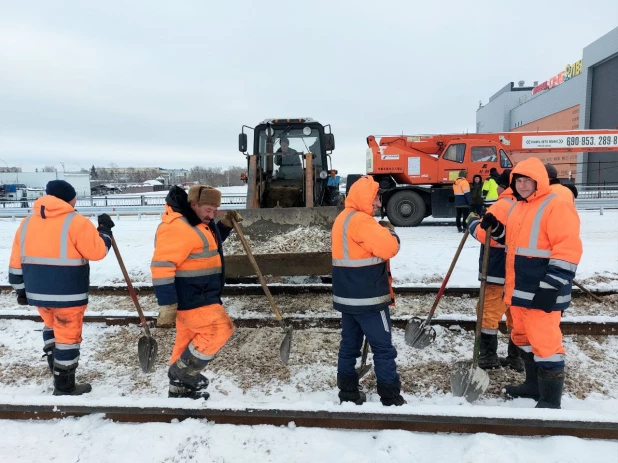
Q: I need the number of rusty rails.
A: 3